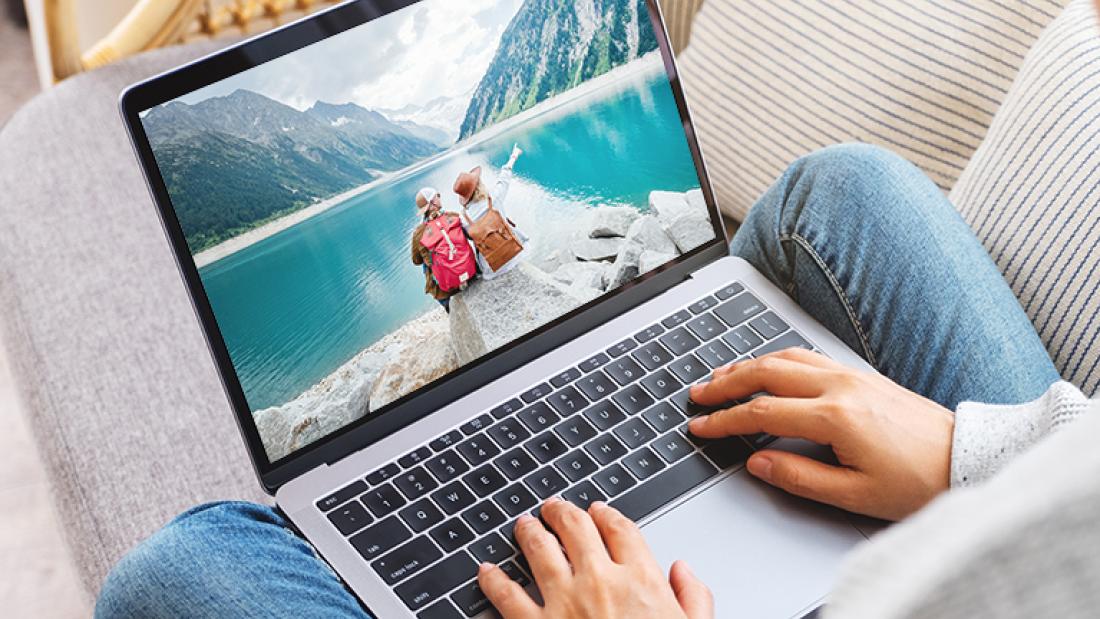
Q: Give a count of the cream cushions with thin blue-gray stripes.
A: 2